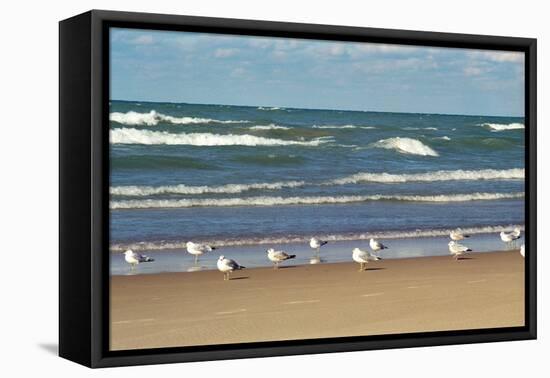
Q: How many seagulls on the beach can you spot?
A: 12